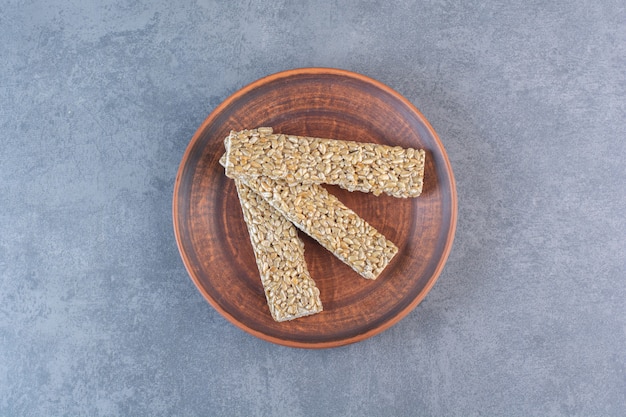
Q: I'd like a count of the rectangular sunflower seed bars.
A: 3